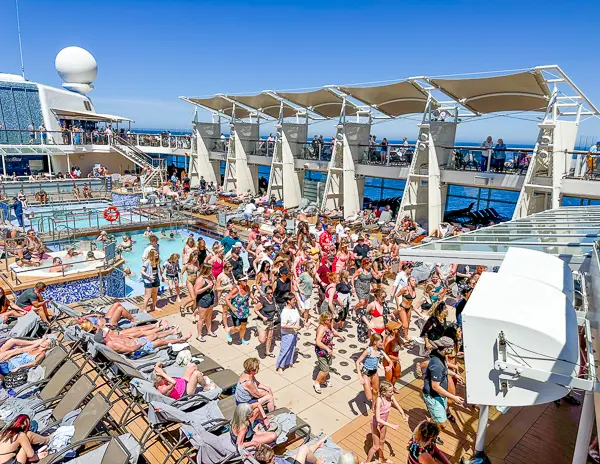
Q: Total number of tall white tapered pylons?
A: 6